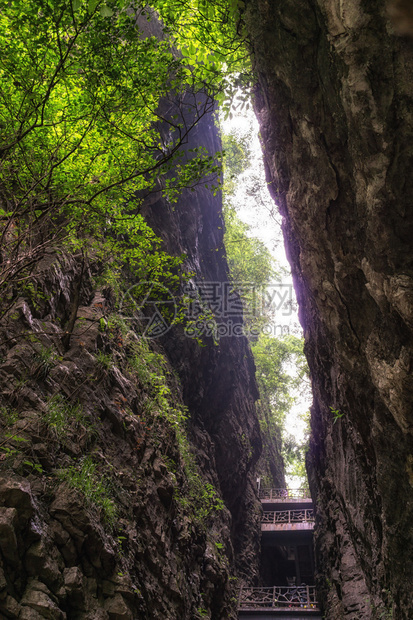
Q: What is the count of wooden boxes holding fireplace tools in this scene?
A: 0